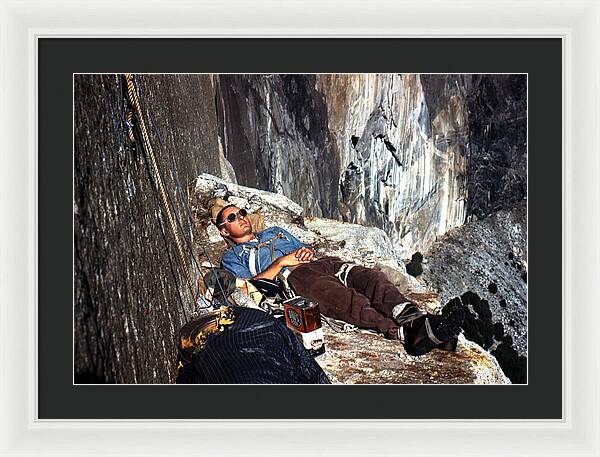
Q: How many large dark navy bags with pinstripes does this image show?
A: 1